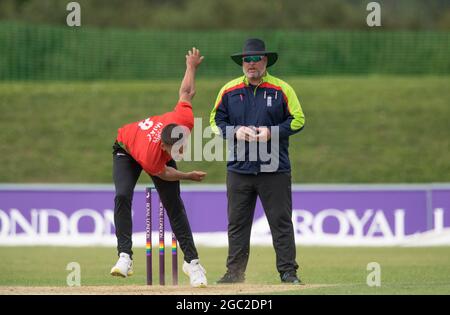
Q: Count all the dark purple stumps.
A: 3